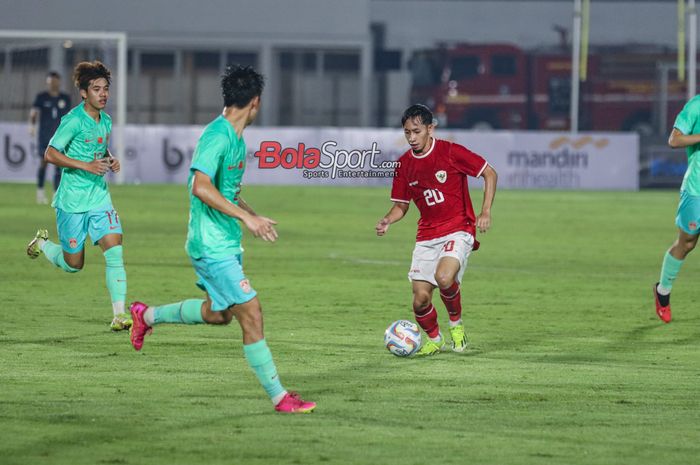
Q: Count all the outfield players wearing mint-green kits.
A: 3